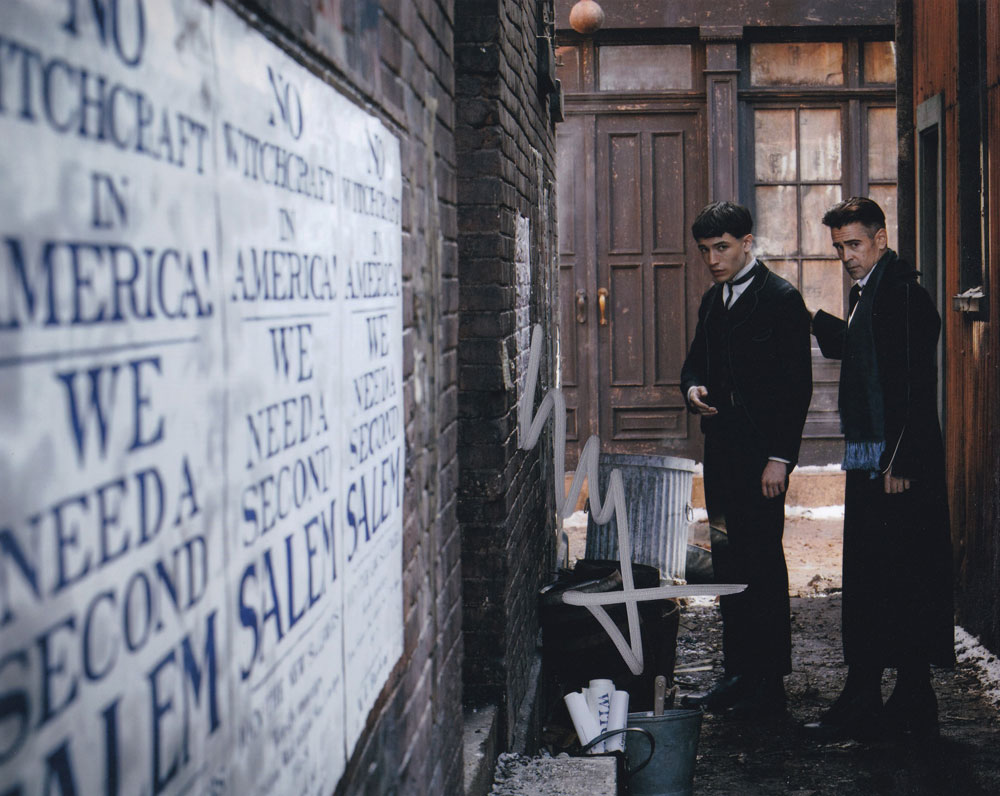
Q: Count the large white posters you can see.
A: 3